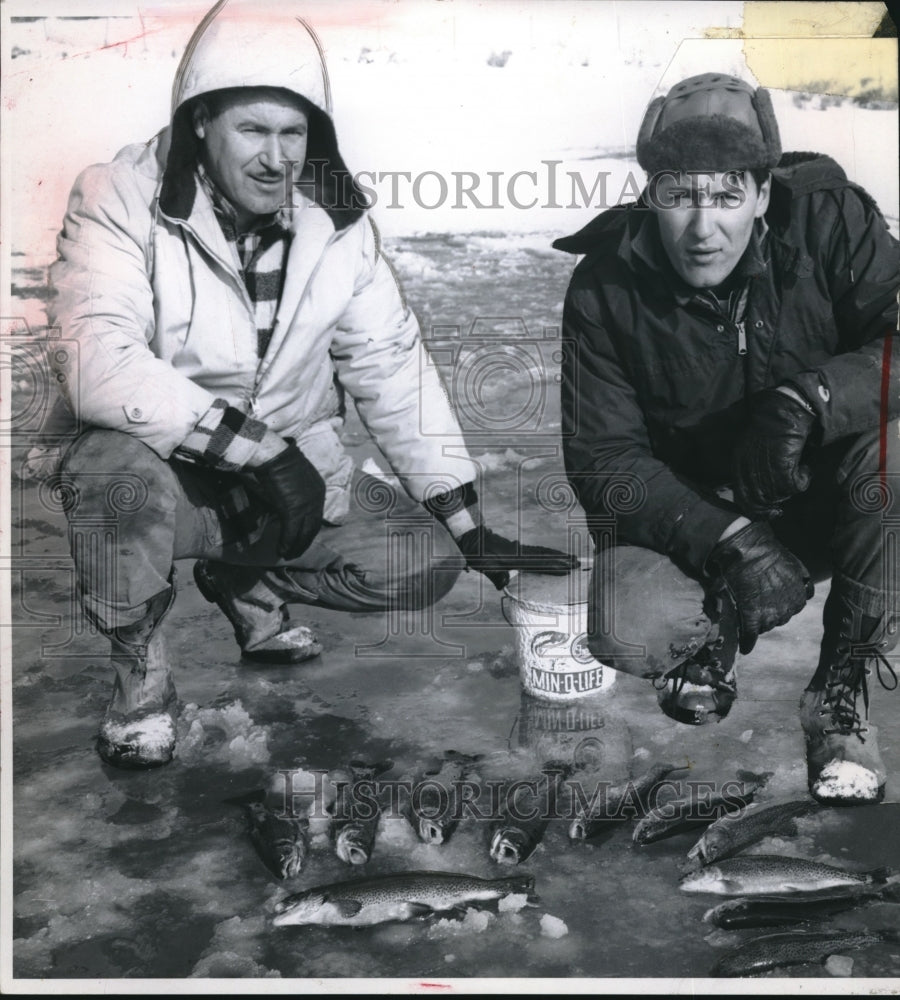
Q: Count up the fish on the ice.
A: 11